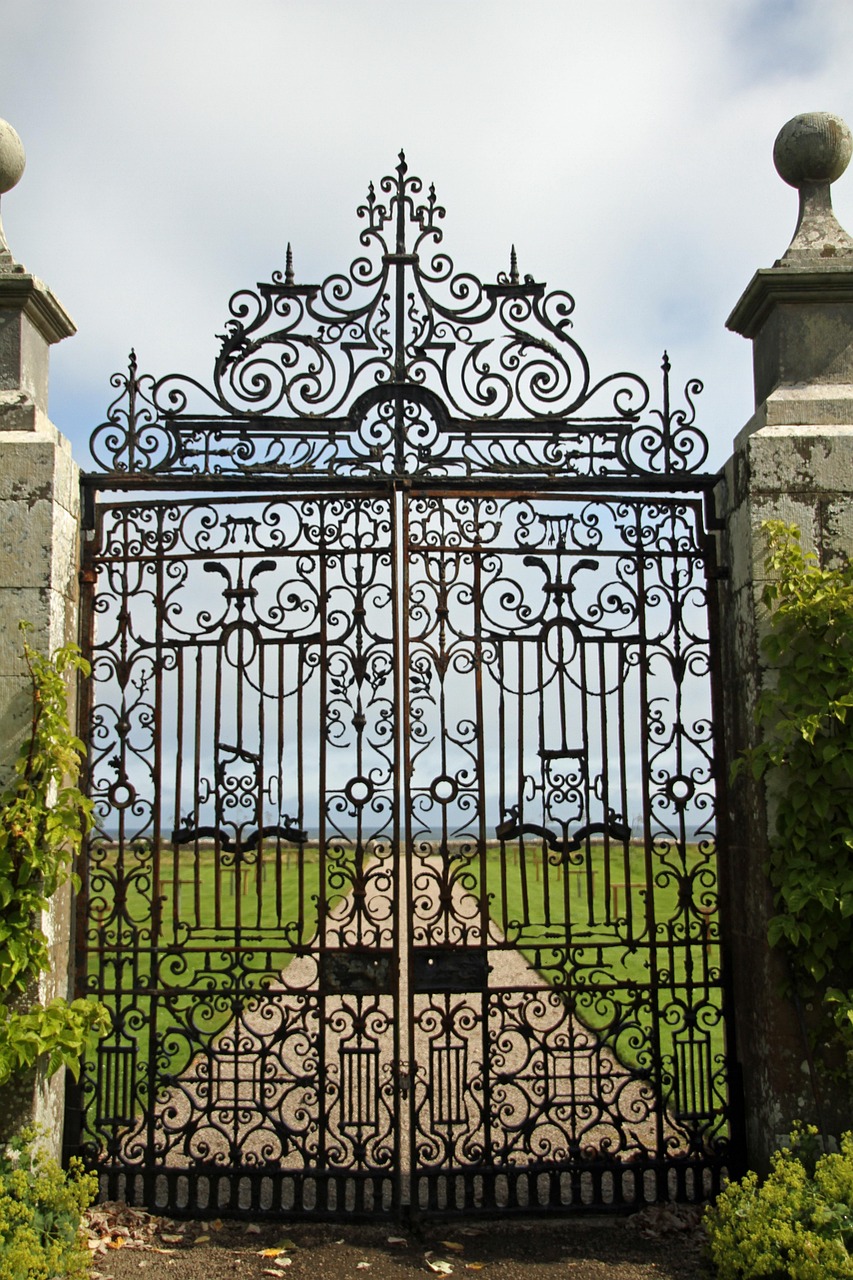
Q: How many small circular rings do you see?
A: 4